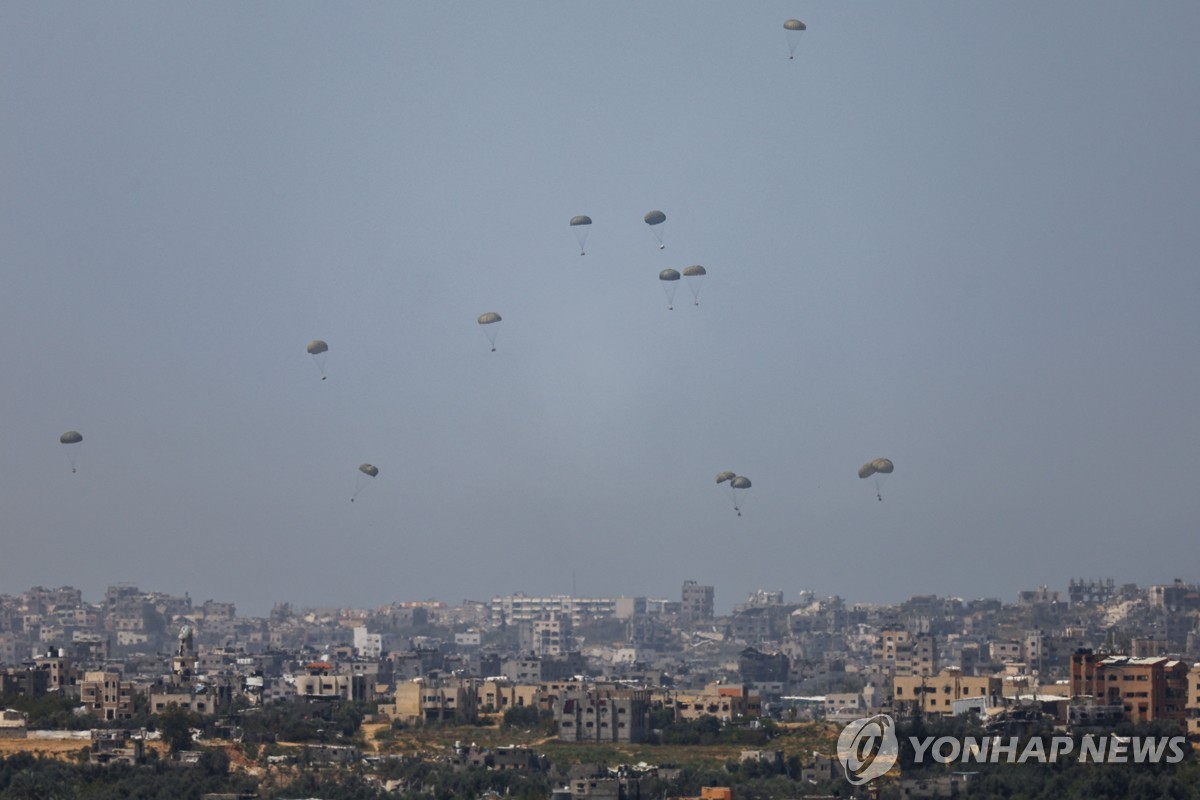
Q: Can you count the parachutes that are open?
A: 13